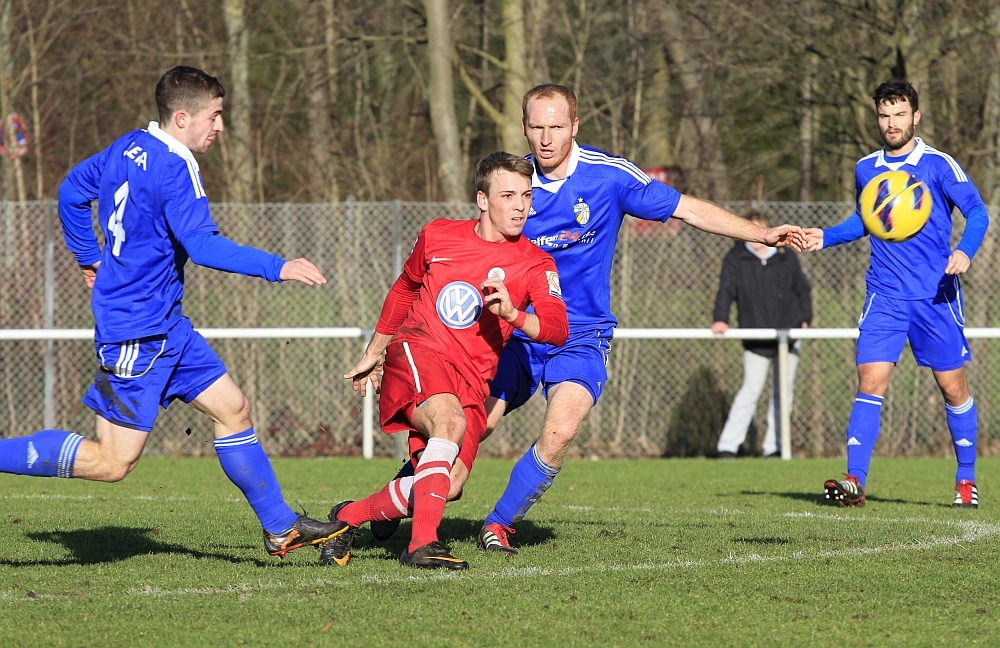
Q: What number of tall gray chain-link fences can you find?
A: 1